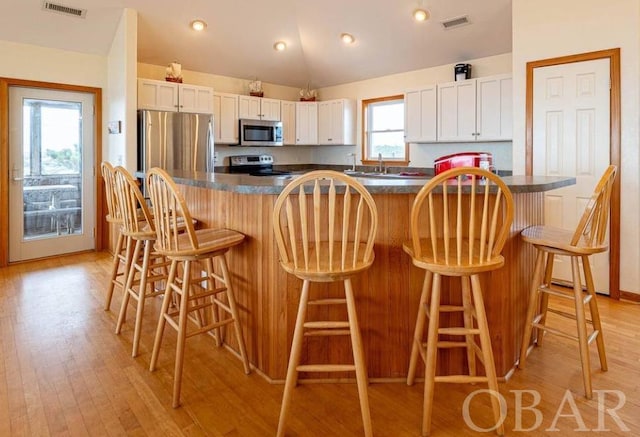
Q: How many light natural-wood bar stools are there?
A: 6